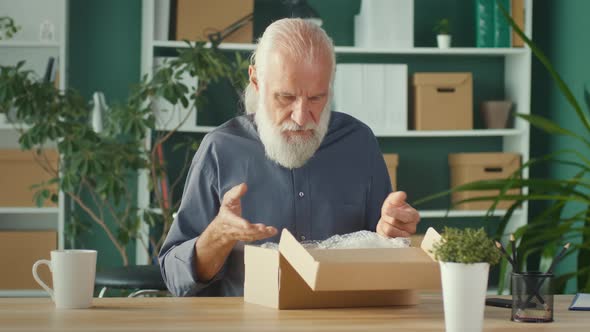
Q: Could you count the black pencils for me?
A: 3